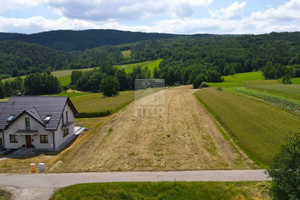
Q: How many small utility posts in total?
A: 2